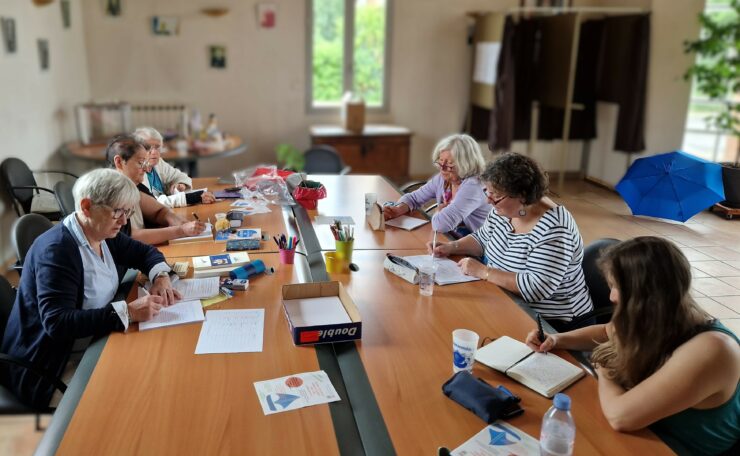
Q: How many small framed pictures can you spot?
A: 7